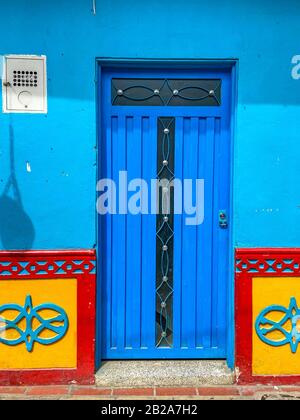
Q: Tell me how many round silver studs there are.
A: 12